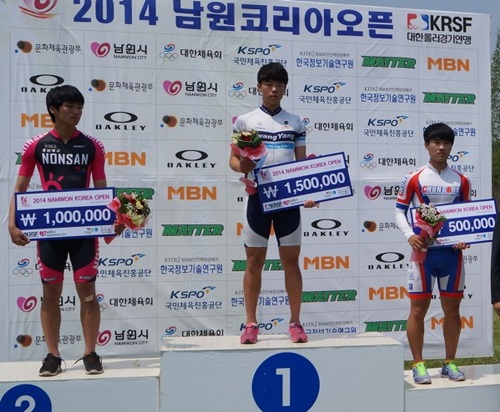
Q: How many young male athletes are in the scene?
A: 3